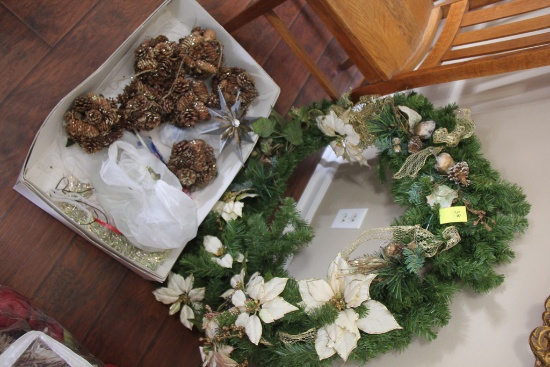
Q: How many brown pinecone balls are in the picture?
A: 7